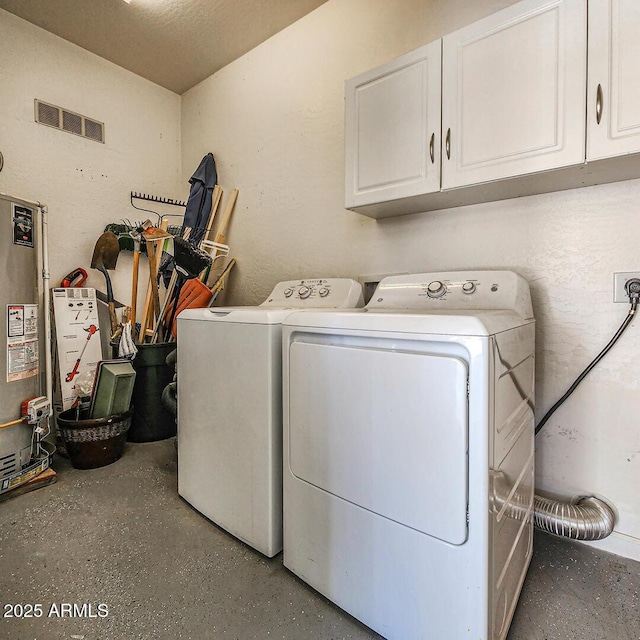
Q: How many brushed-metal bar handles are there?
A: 3